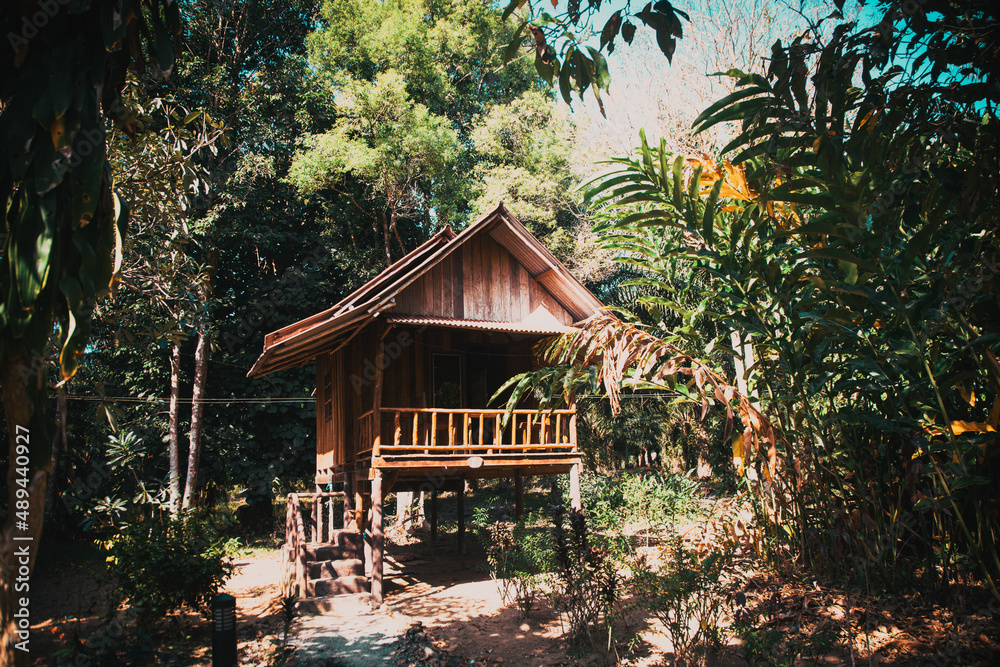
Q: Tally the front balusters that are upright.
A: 11